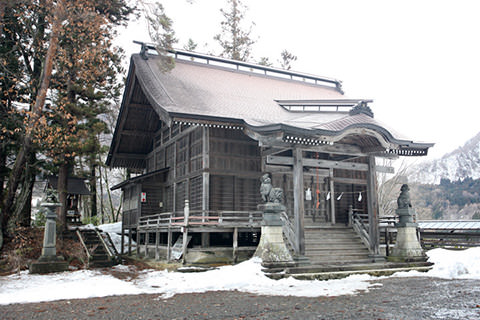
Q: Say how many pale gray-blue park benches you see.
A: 0